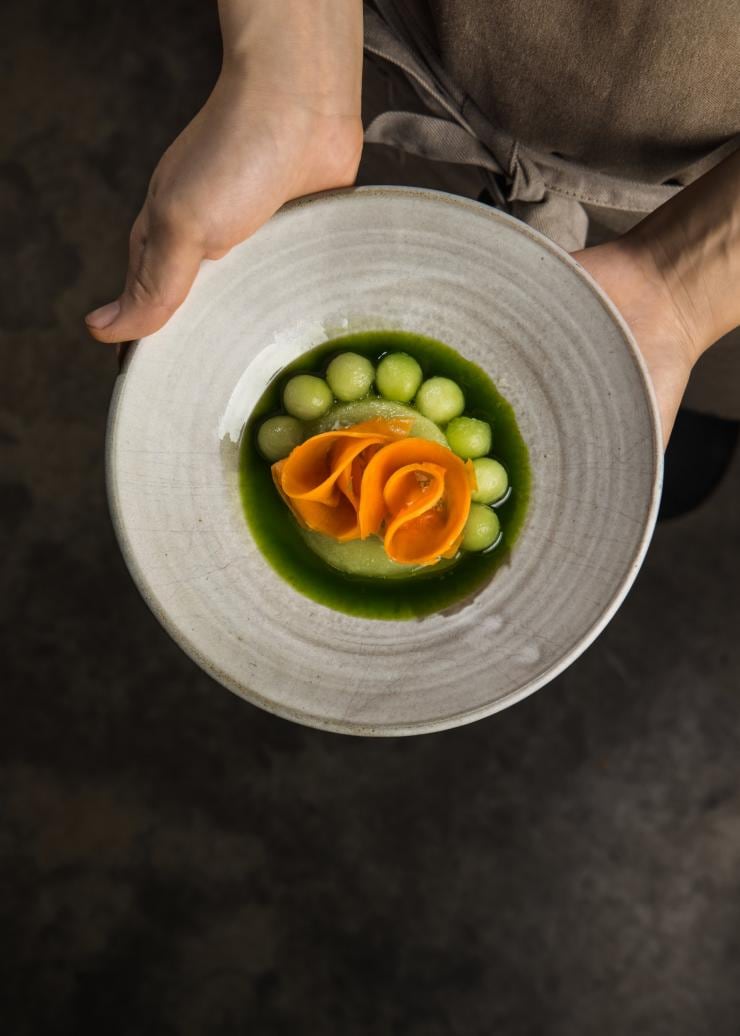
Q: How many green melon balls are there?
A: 8